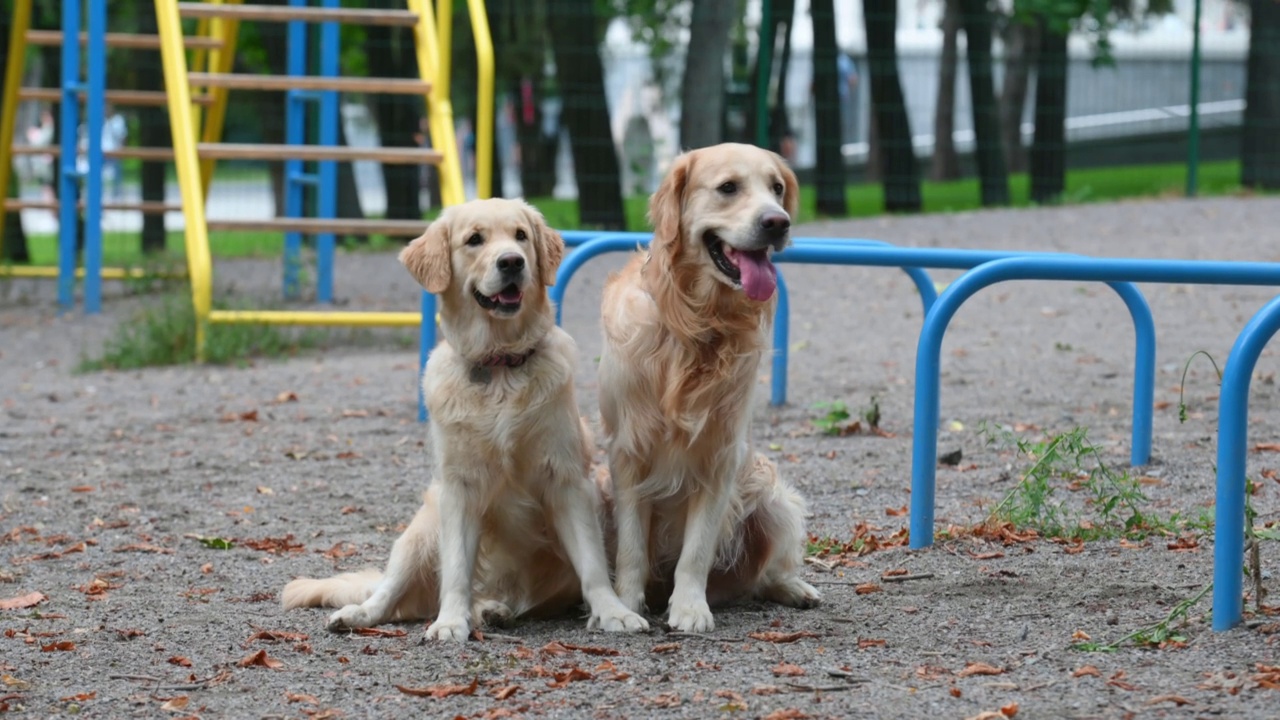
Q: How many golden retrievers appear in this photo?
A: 2